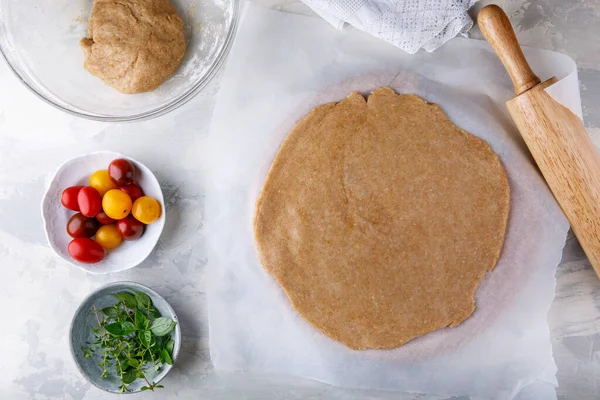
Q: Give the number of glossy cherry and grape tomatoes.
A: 12